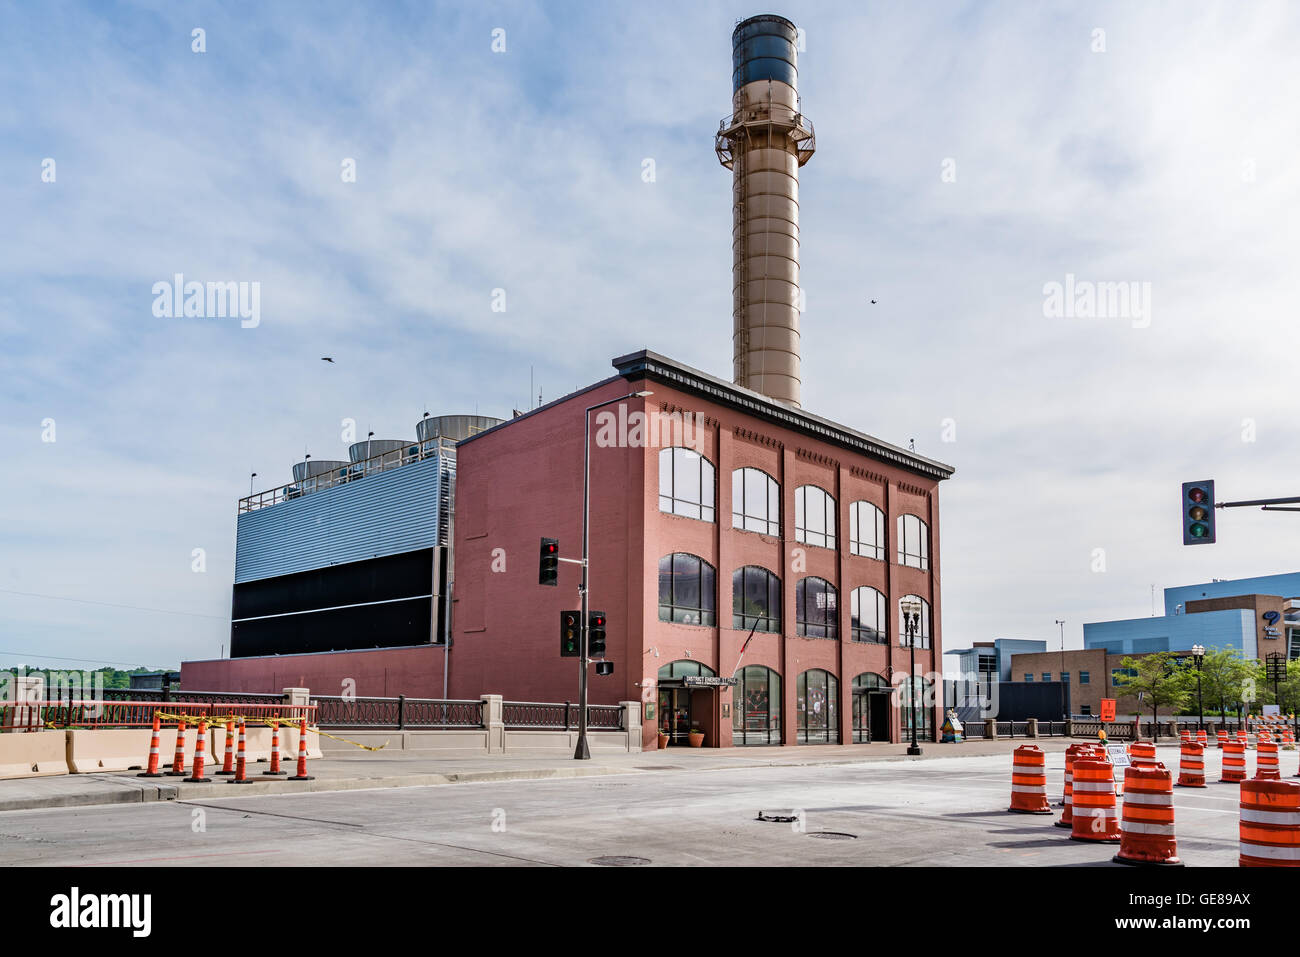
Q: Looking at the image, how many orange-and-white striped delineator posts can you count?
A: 7